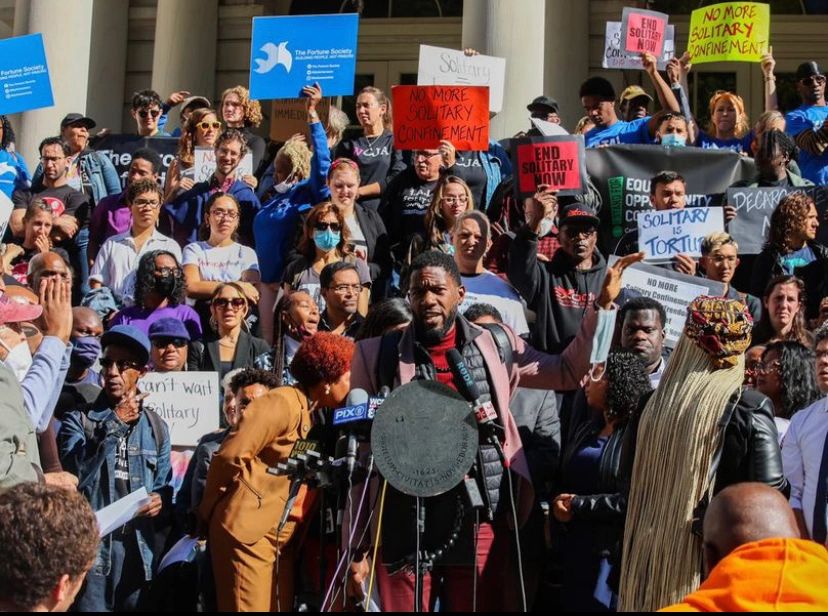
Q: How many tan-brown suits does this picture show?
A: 1